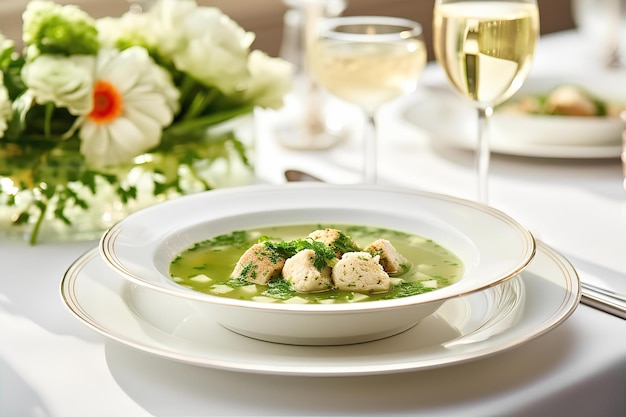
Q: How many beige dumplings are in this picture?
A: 5